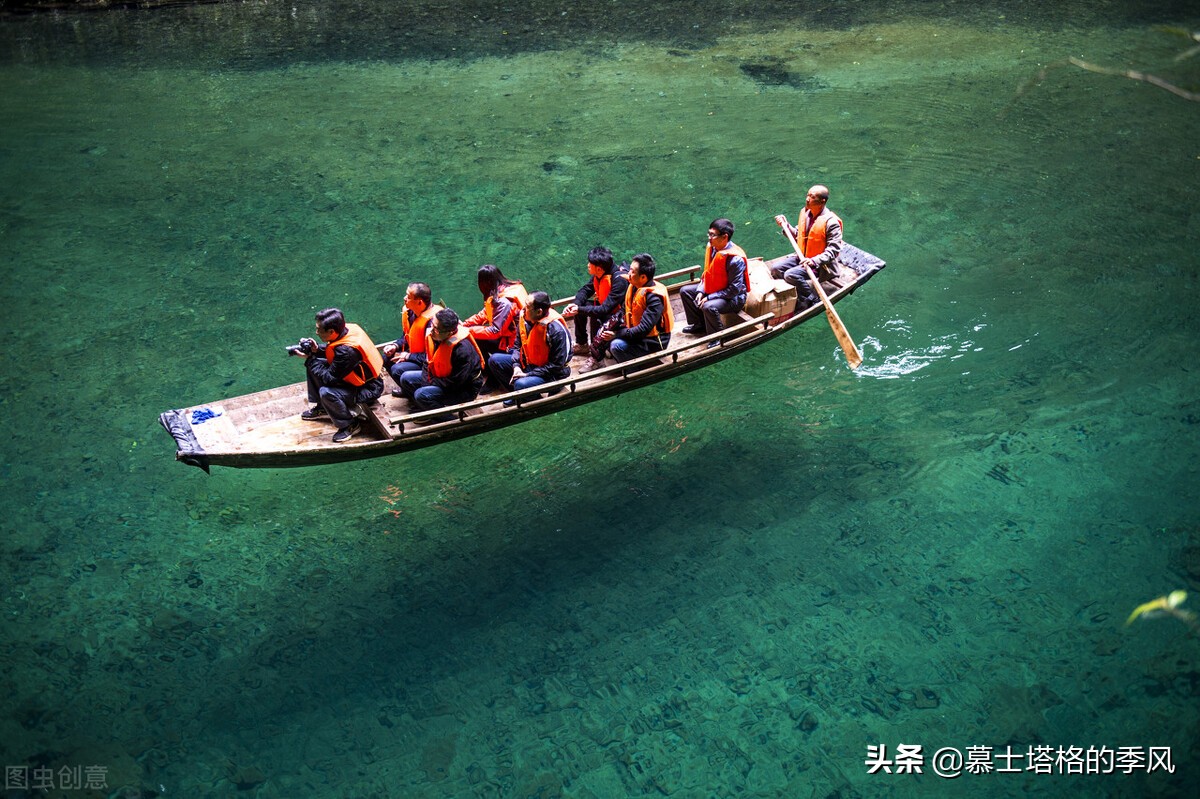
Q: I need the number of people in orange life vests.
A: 9